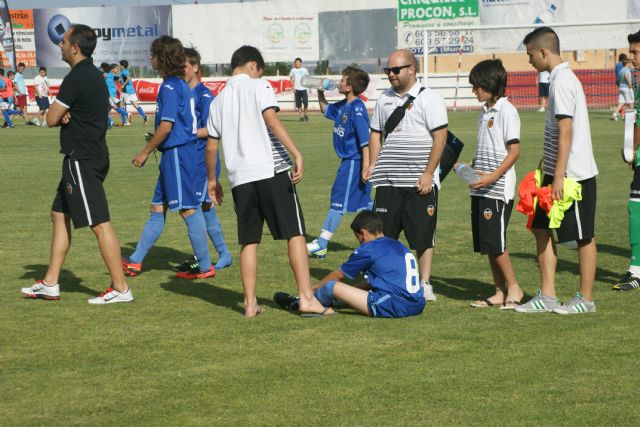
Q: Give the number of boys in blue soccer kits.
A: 4